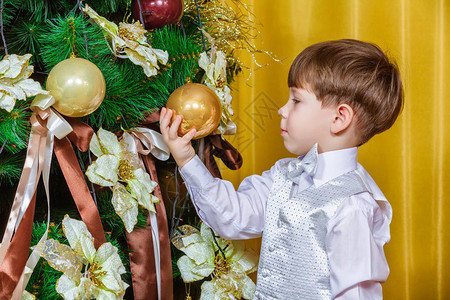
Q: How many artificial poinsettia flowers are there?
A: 6